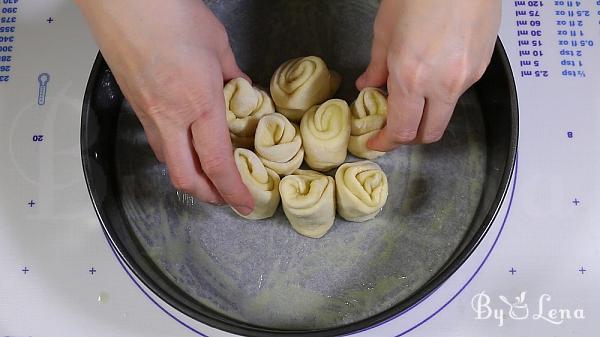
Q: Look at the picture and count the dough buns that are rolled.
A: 8